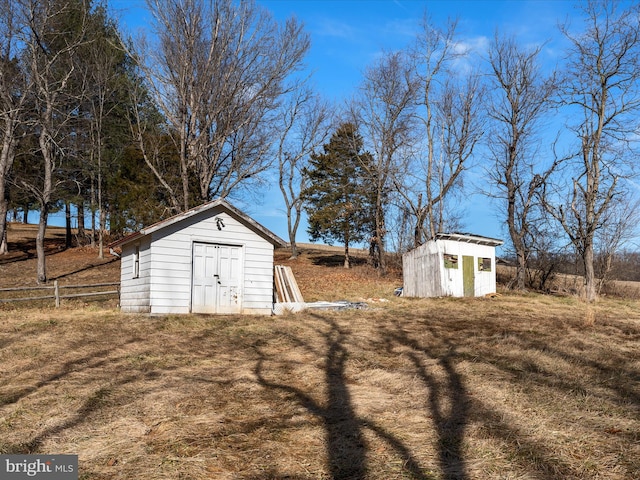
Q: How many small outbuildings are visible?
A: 2